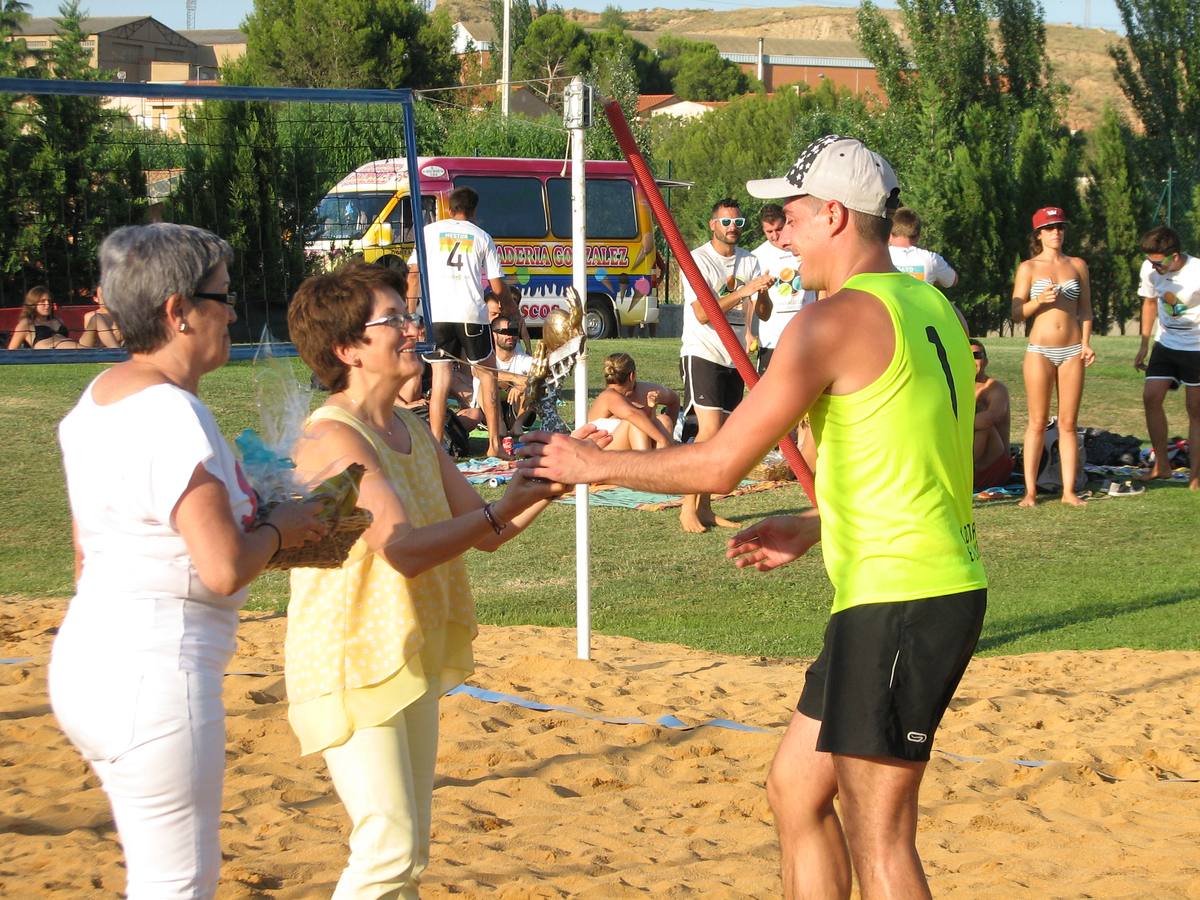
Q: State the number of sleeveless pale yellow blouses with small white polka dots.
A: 1